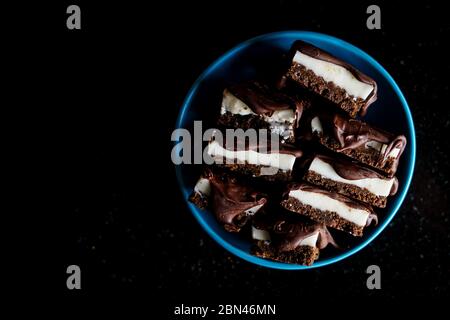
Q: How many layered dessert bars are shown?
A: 8